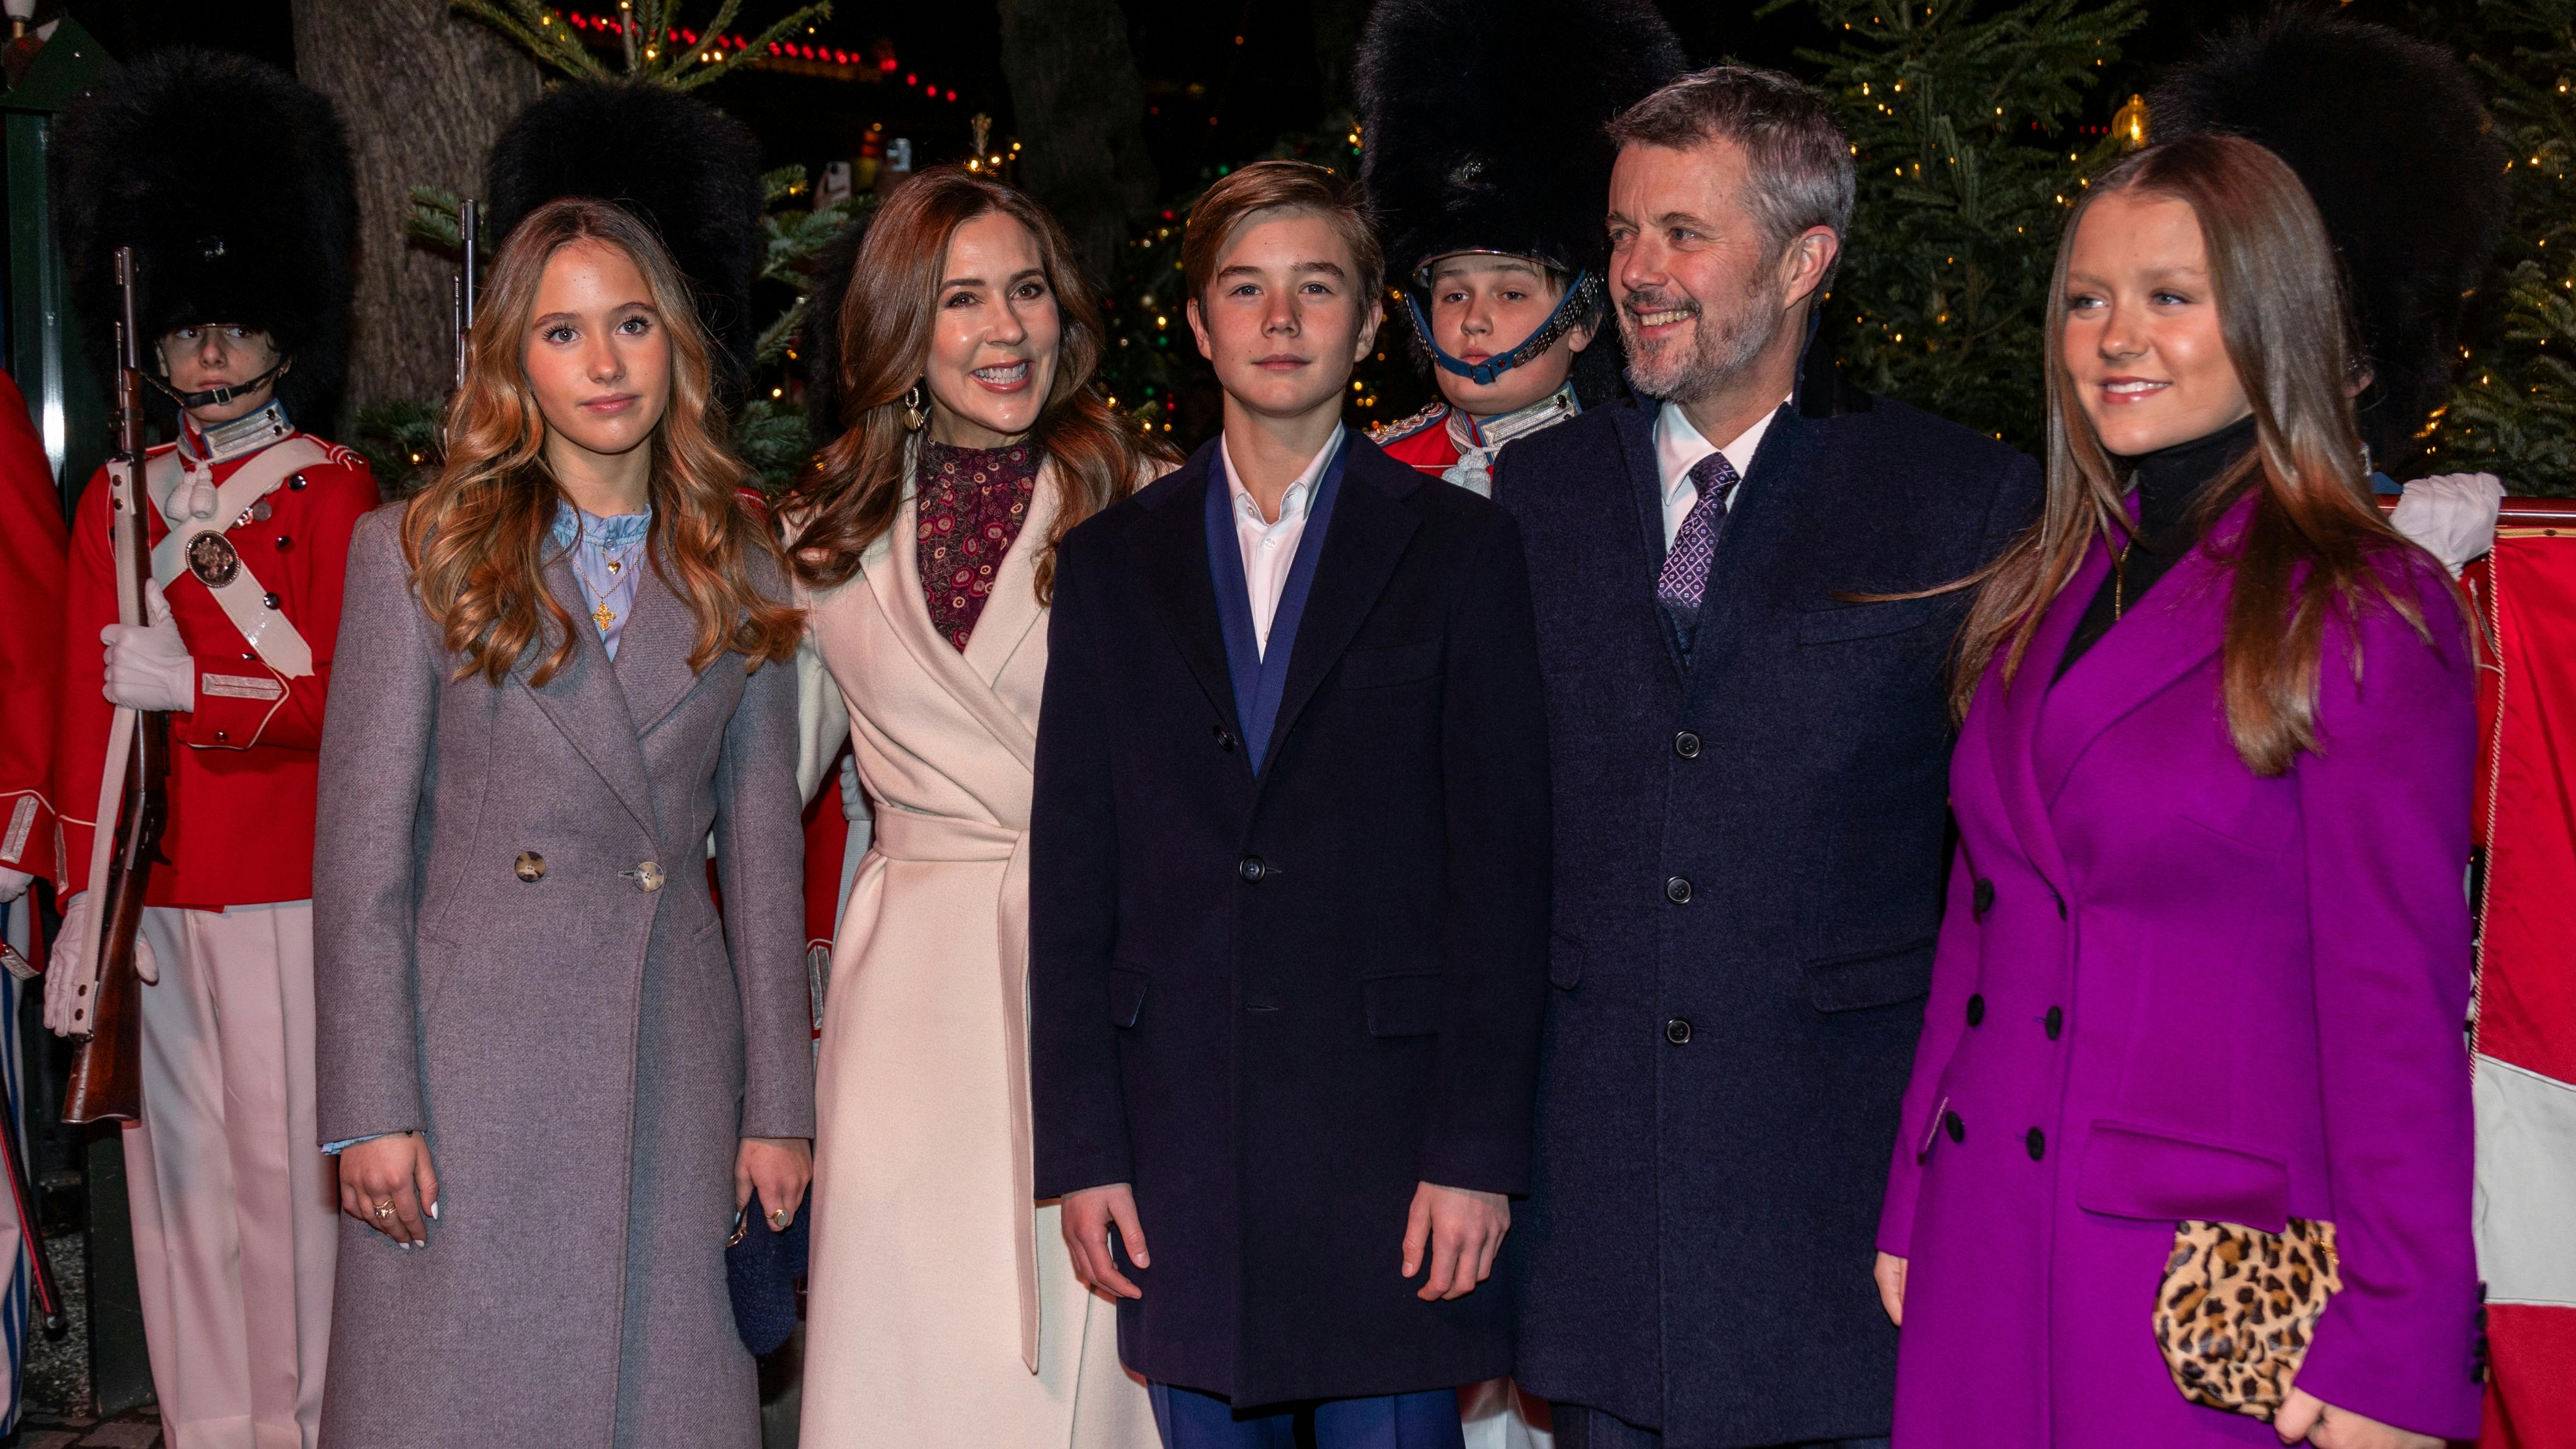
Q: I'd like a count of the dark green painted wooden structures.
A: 1